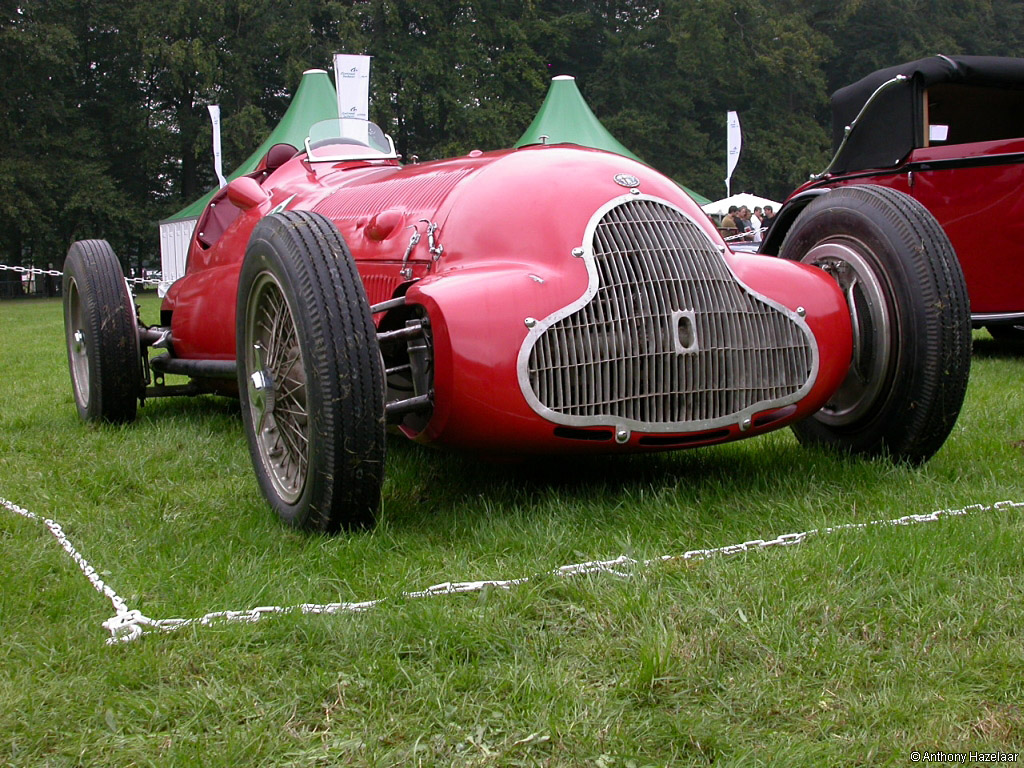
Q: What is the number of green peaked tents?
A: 2